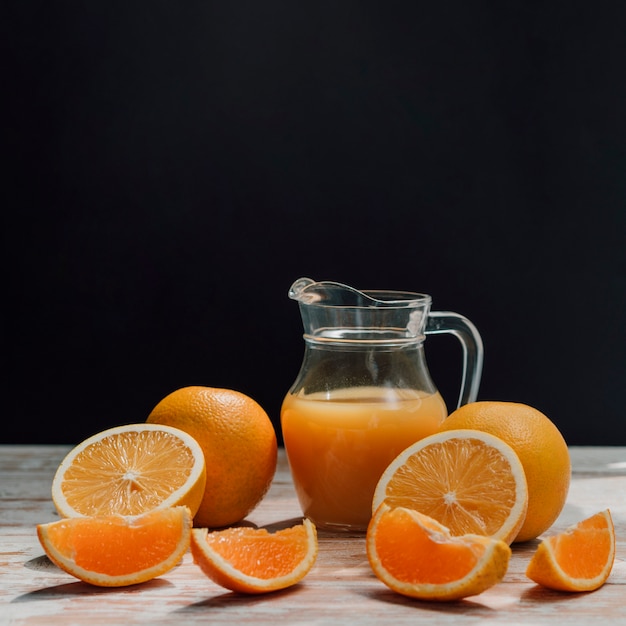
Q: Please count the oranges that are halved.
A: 2